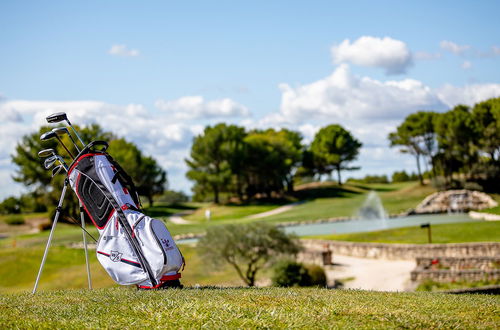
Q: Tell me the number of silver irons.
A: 3